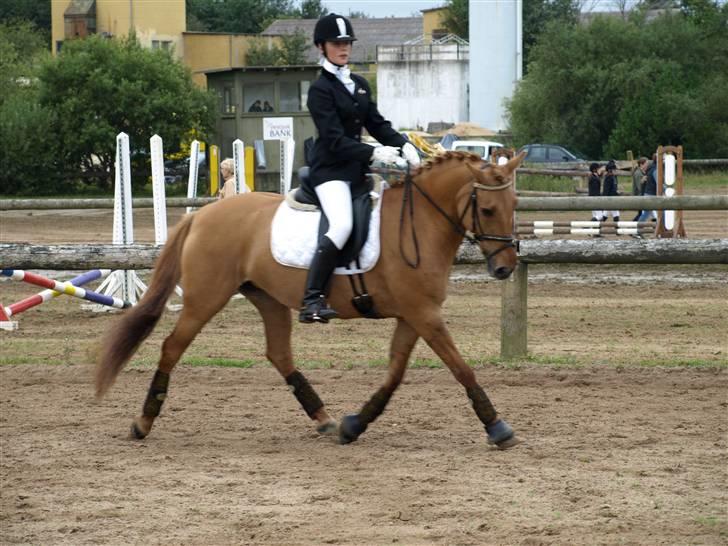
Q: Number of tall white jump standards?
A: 5